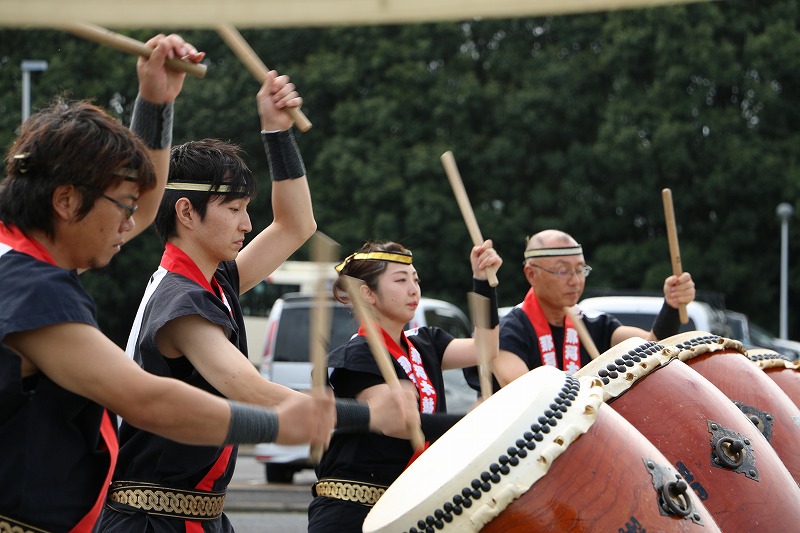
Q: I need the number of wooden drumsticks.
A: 8